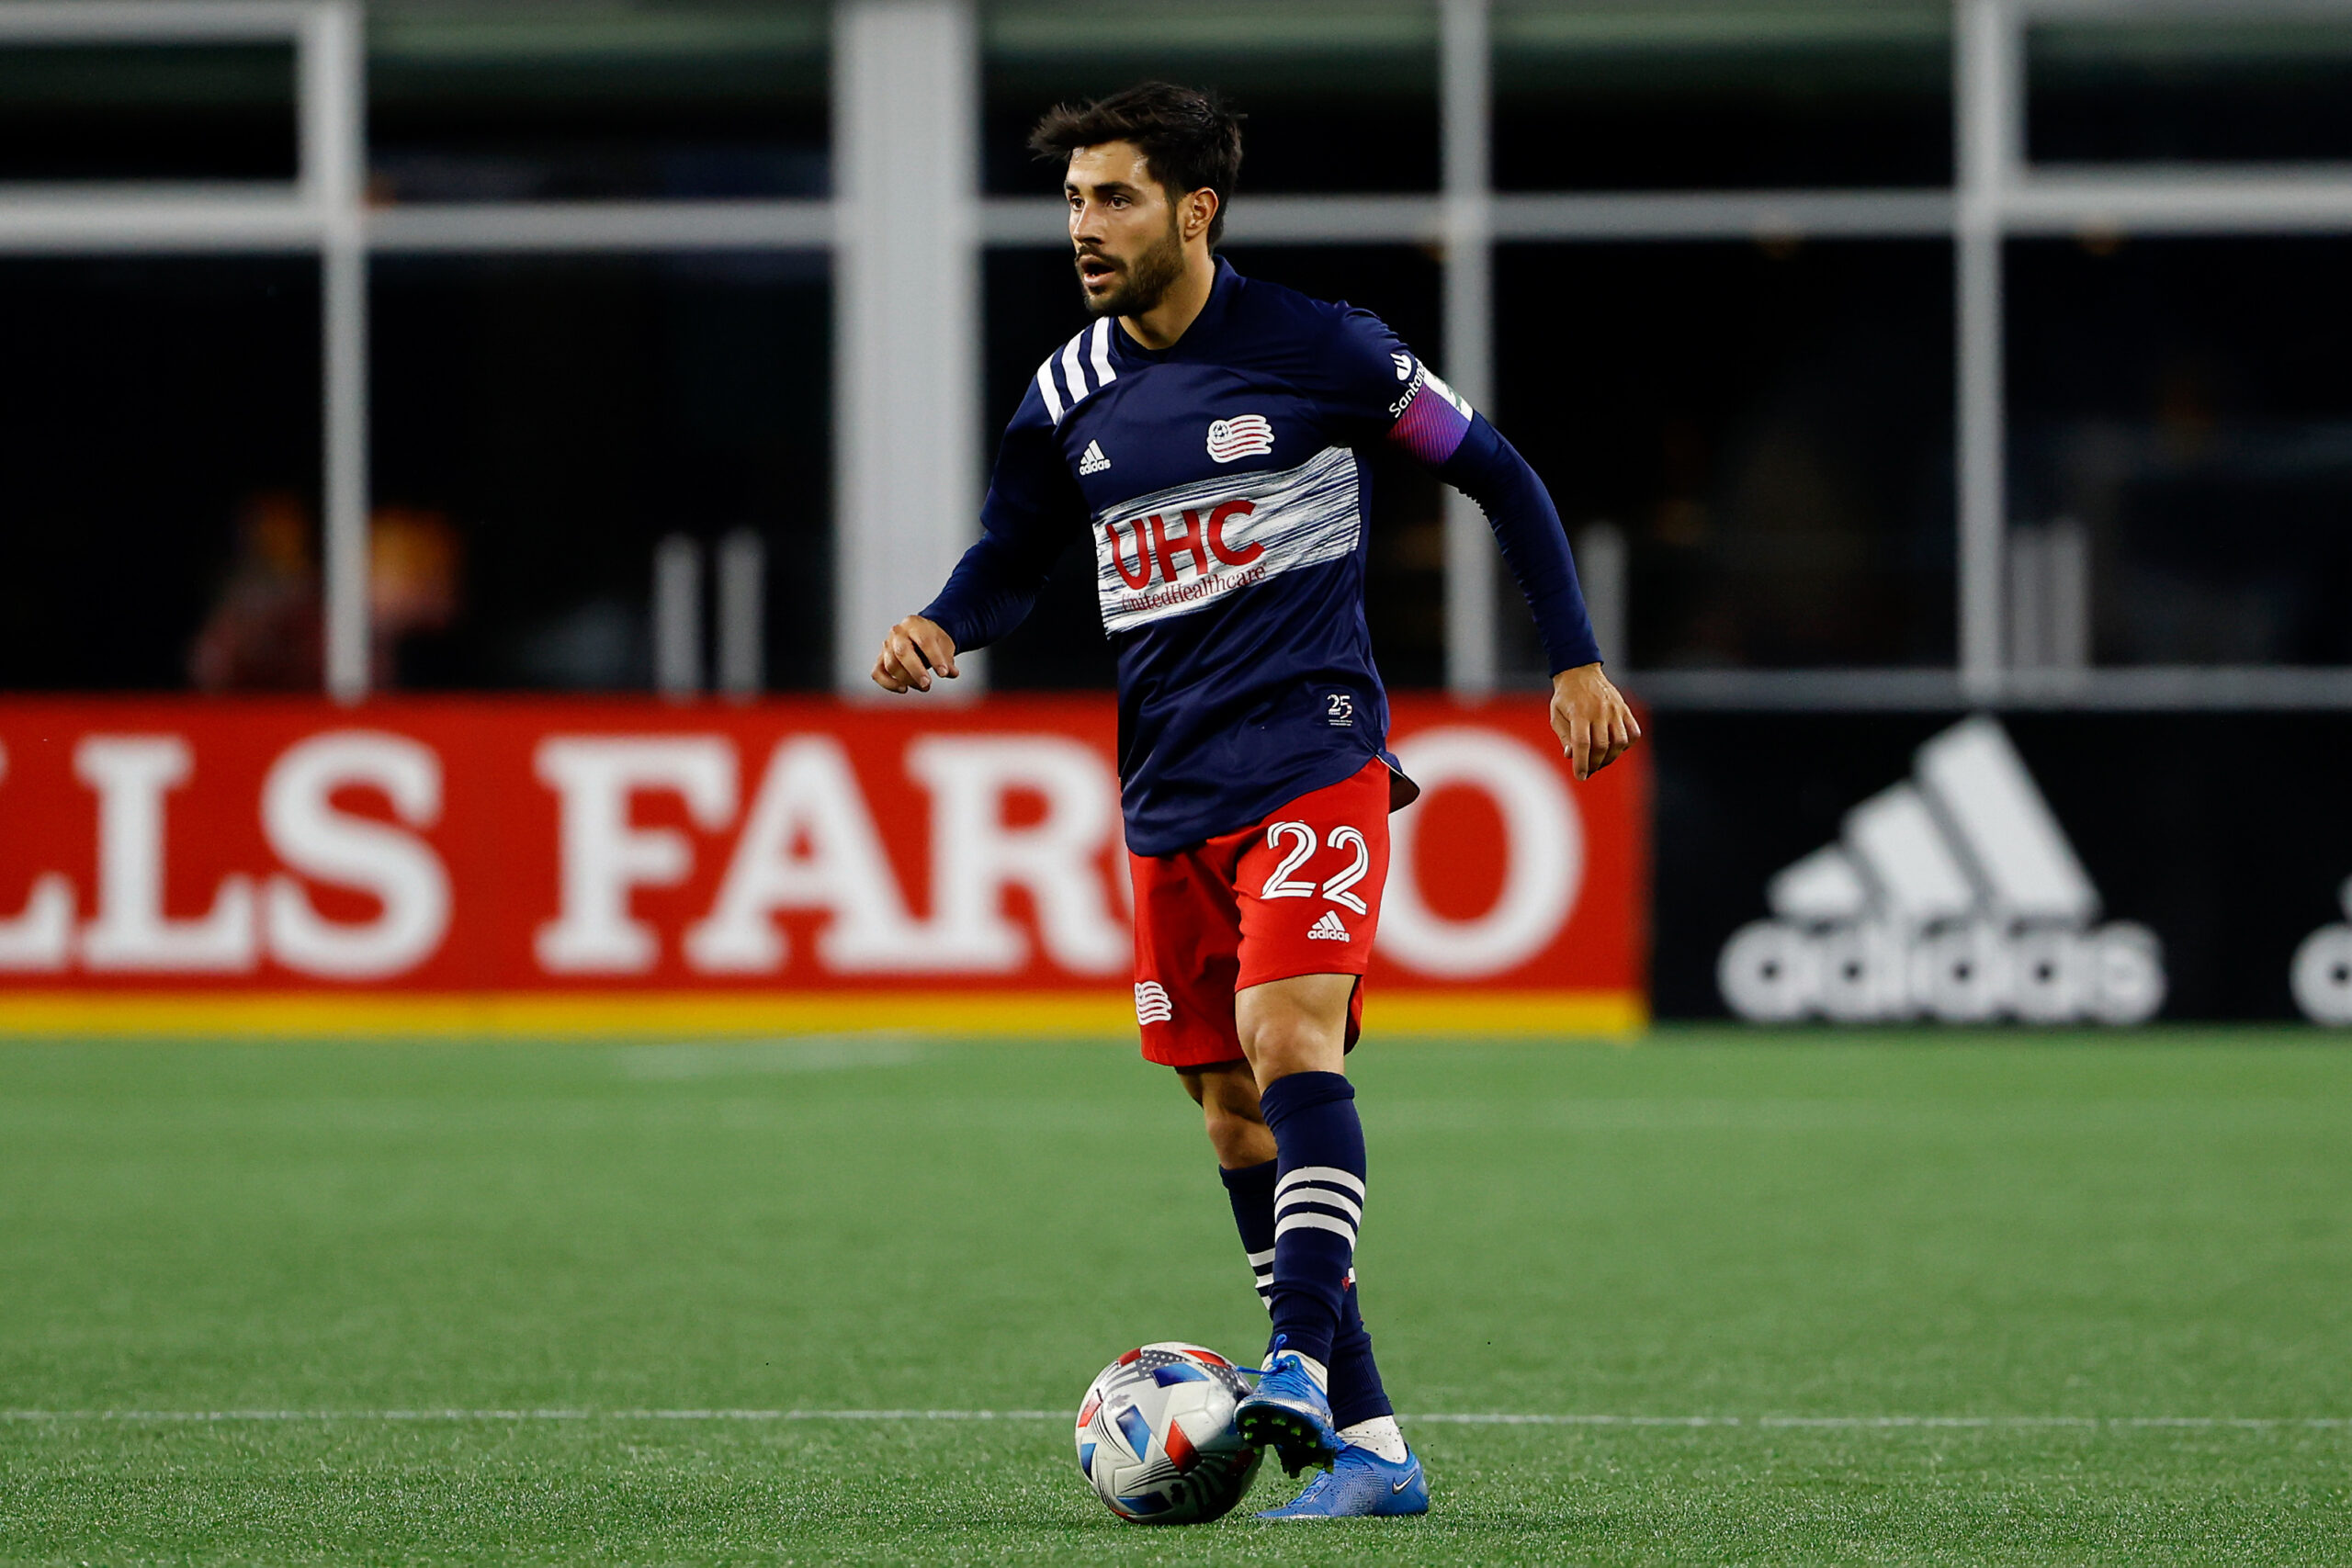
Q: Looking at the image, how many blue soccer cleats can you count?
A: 2